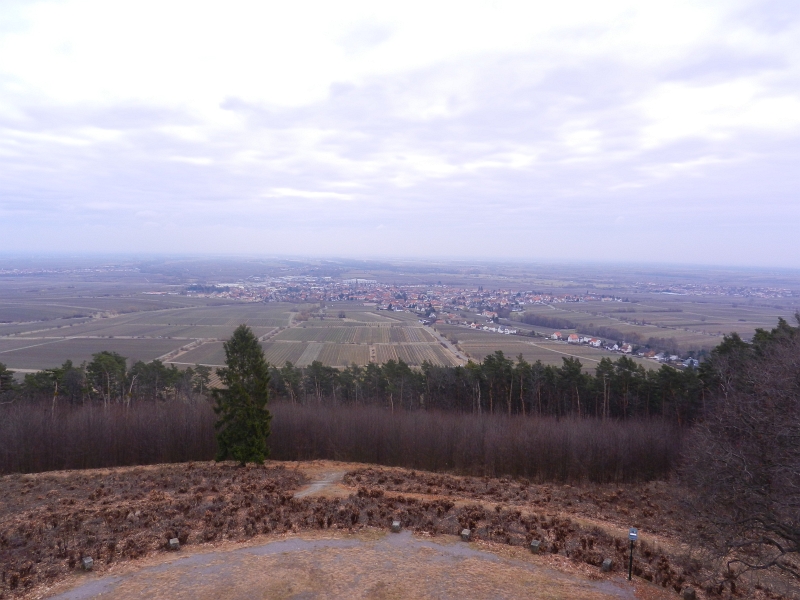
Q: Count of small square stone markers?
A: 7